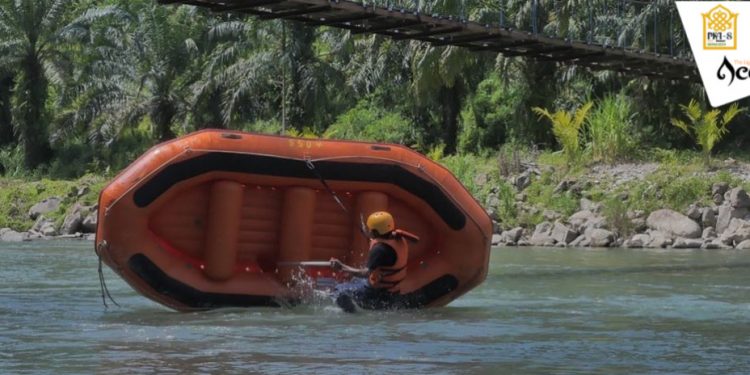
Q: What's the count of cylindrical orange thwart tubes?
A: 3